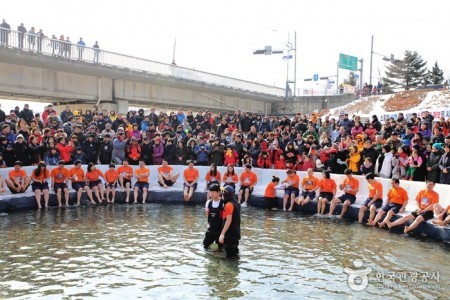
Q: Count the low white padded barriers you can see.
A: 1